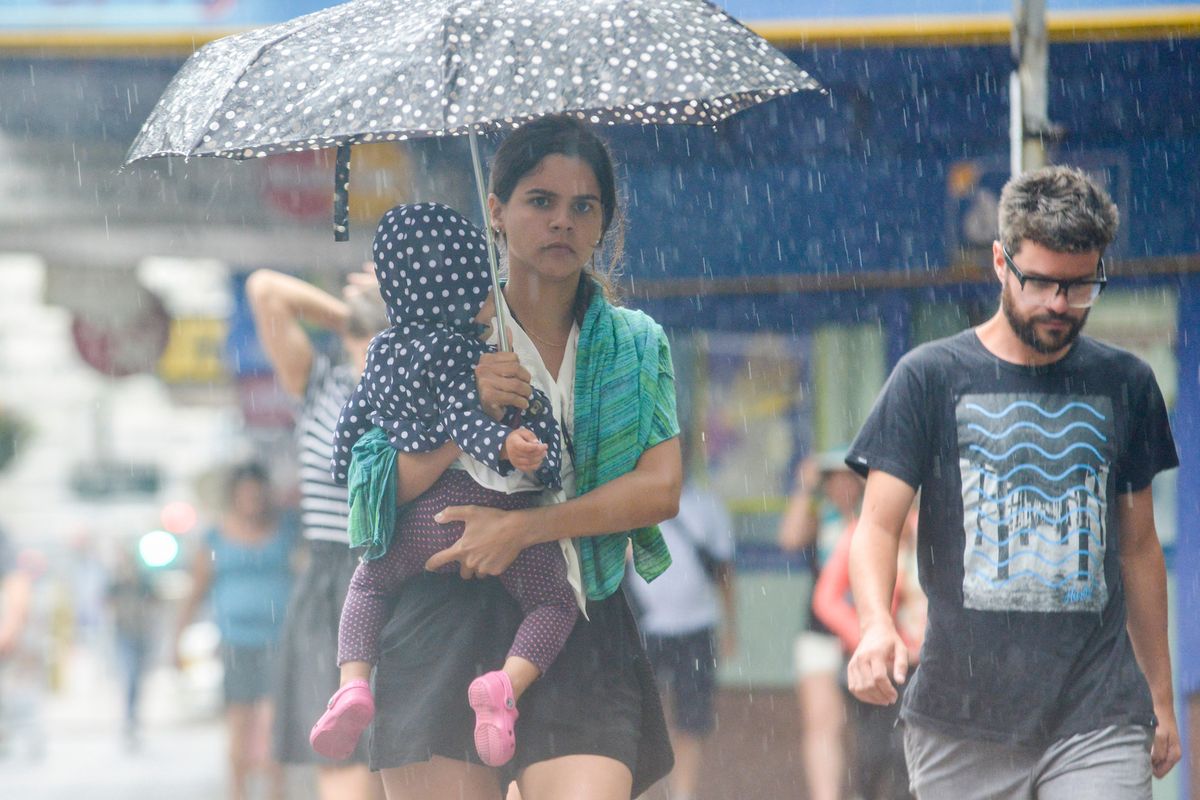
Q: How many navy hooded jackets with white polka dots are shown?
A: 1